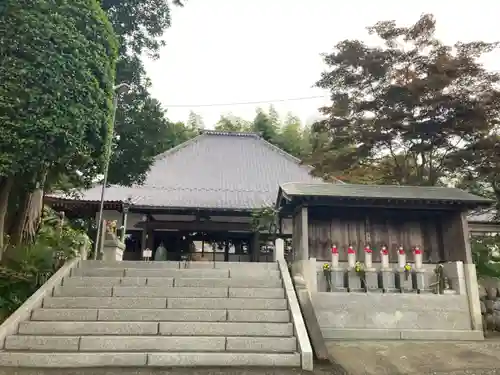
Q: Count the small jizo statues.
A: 6